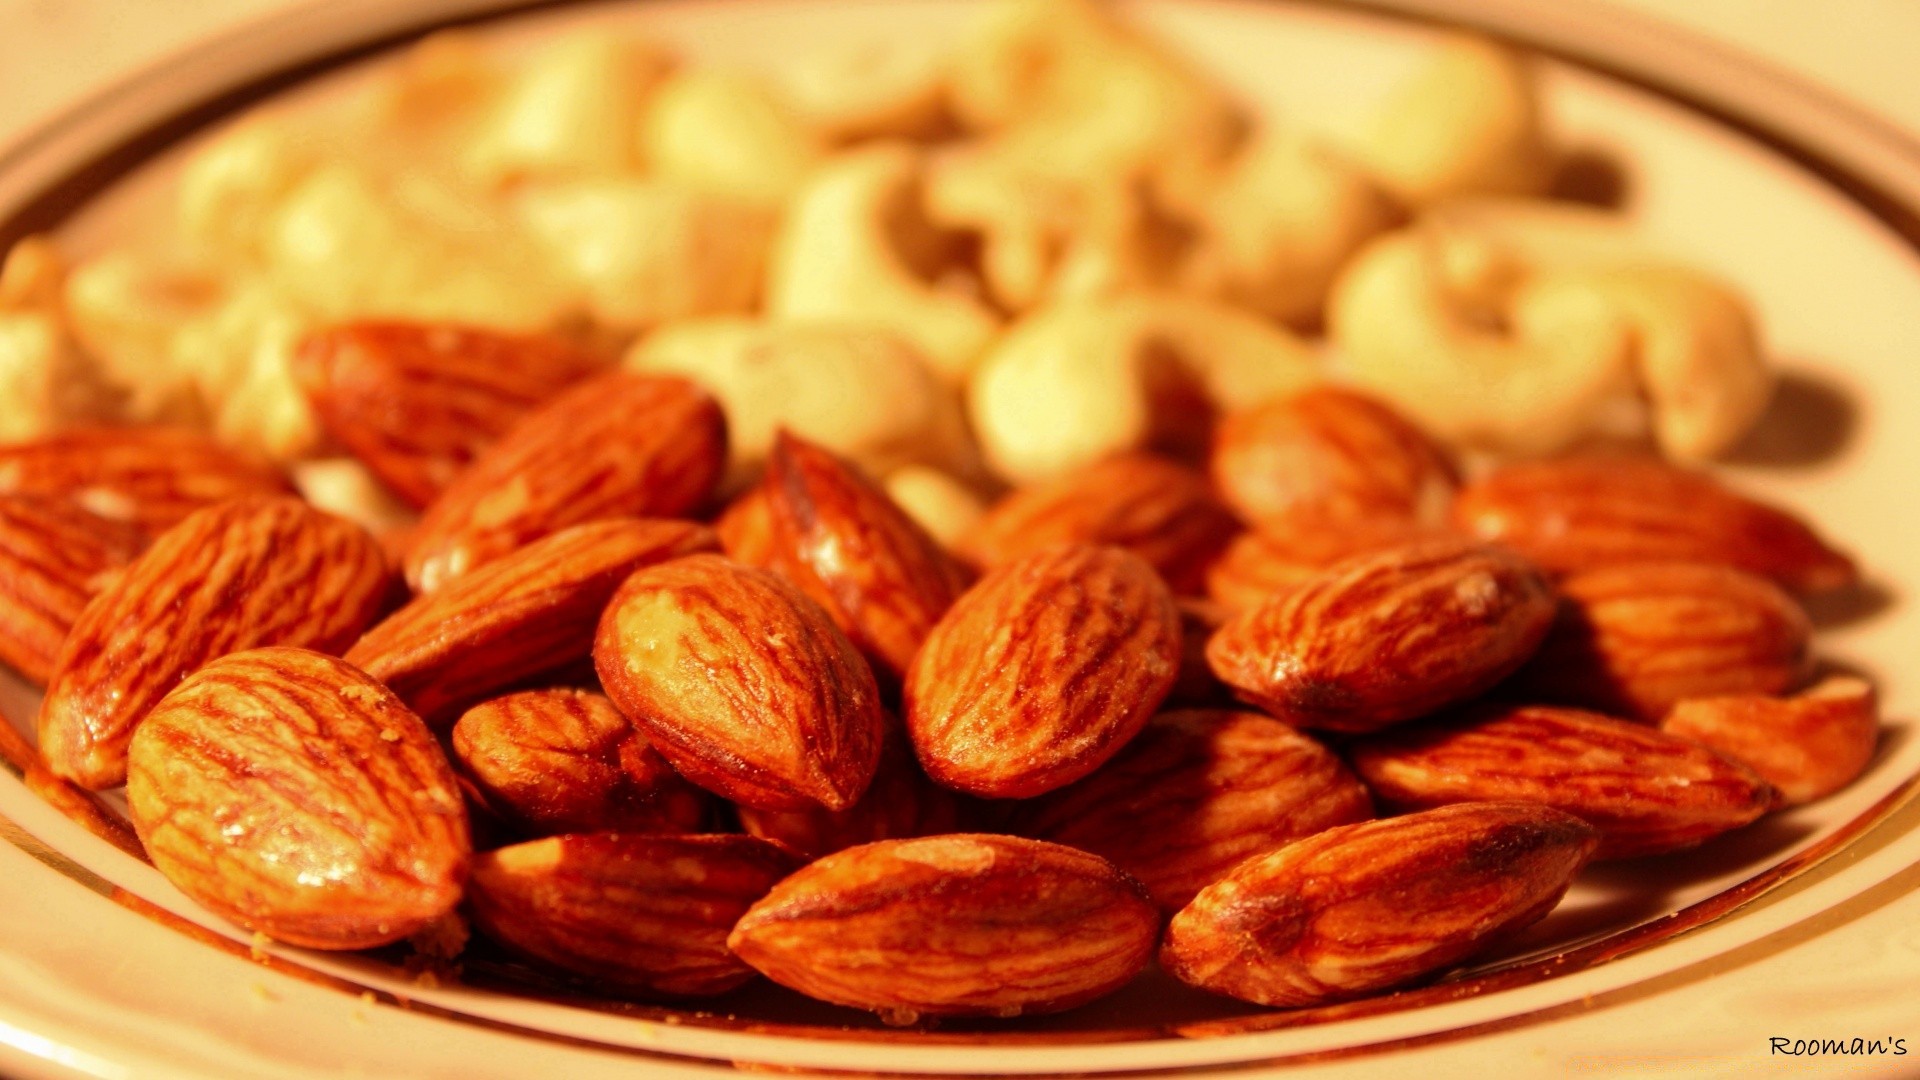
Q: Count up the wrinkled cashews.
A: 0